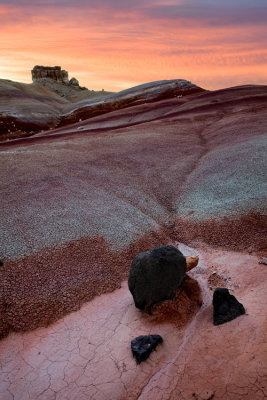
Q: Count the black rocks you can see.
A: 3